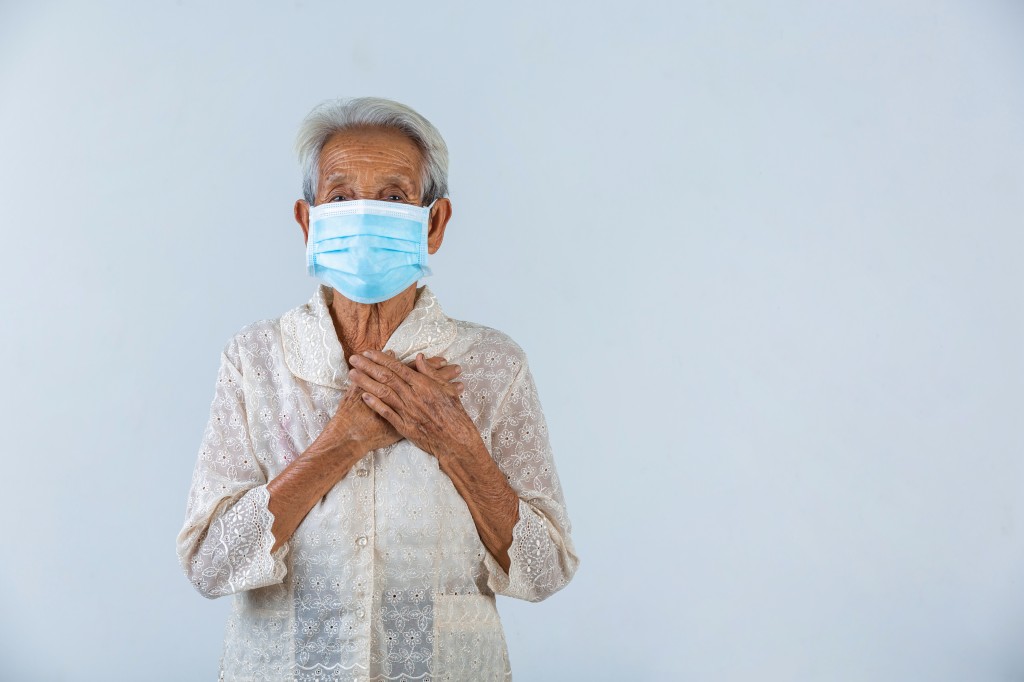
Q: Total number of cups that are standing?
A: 0